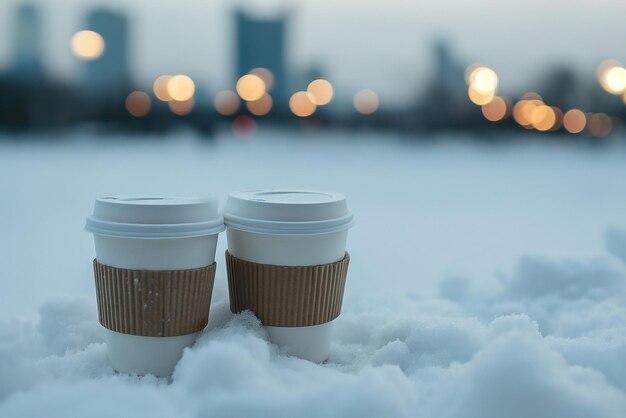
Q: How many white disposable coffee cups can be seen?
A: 2